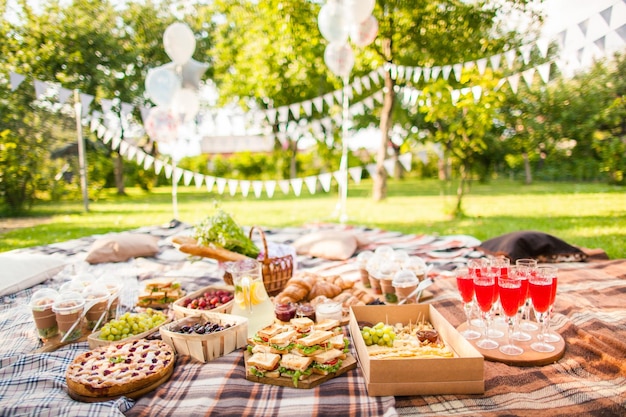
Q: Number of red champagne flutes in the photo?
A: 10